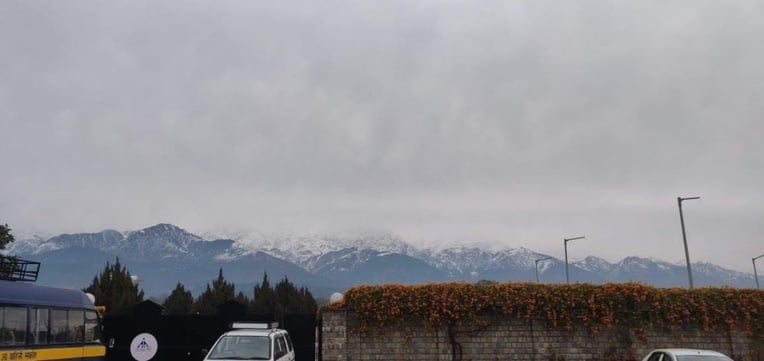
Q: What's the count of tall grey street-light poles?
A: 4